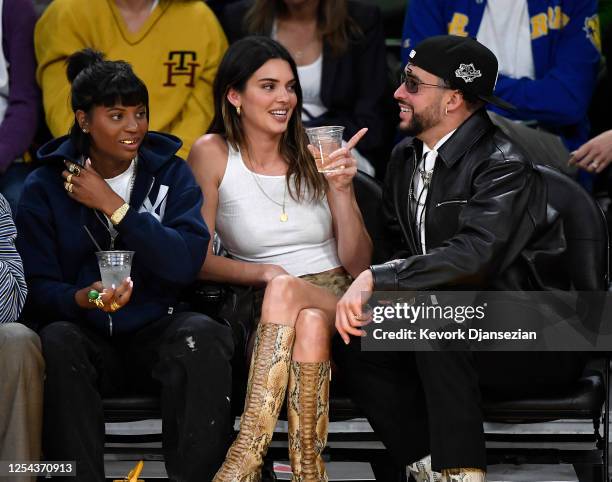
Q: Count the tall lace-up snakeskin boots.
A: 2